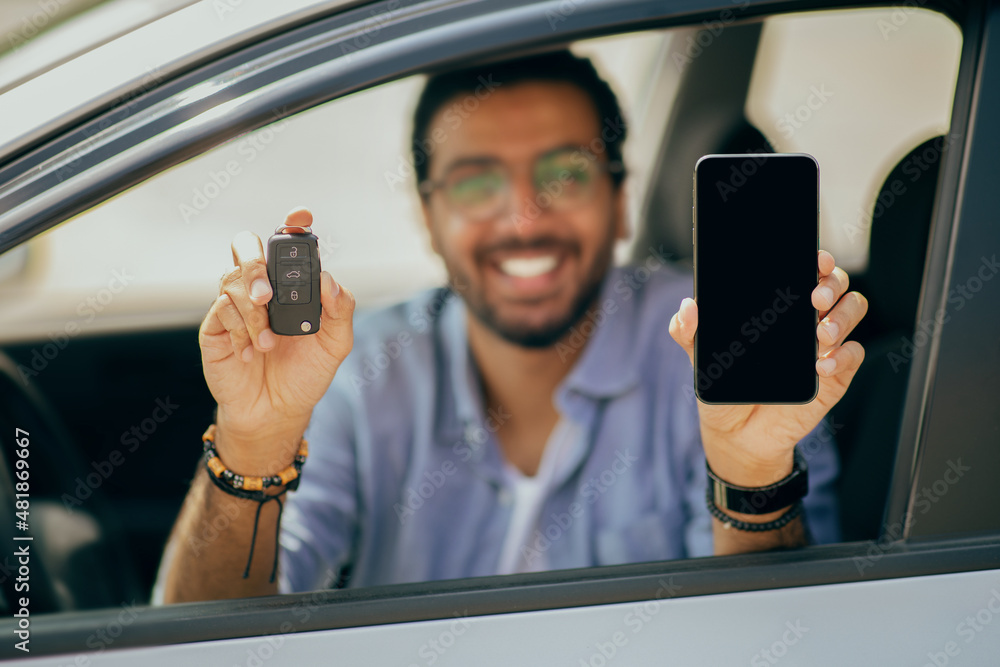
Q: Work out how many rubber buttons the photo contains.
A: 3